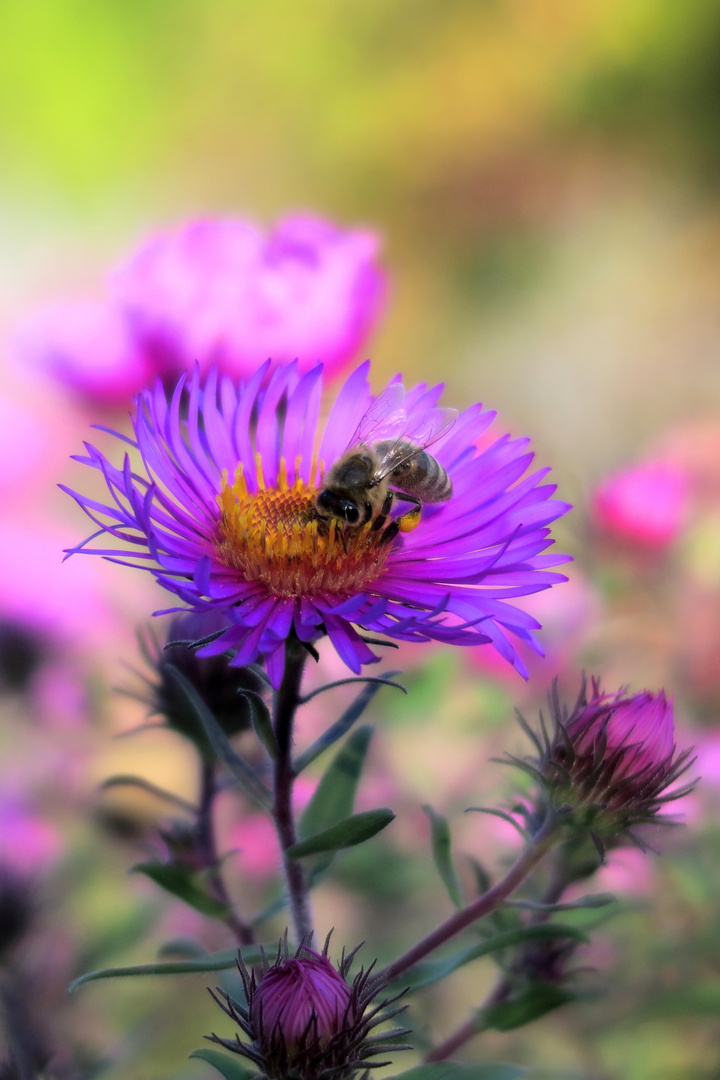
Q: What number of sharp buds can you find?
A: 2